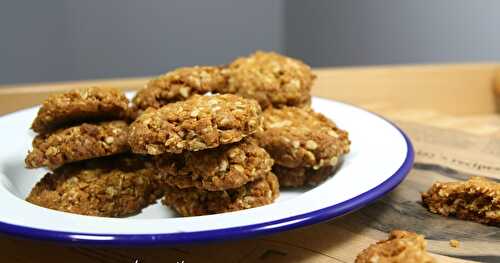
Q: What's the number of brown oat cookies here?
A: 12